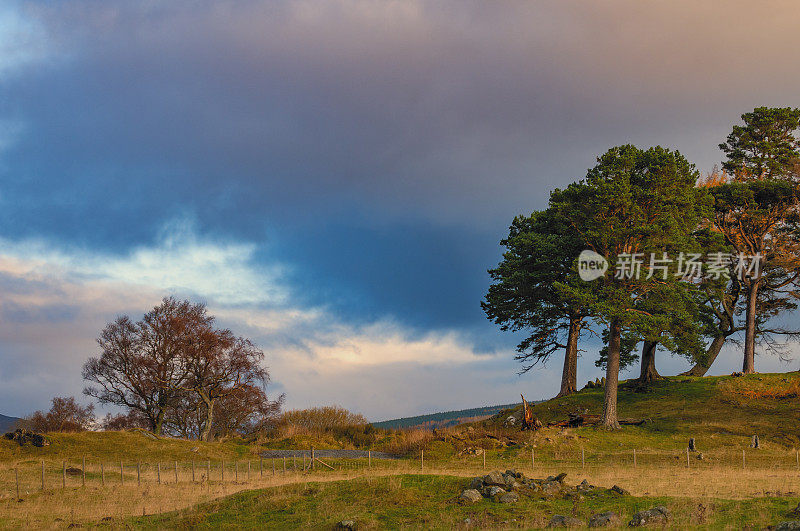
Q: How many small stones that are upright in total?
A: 2